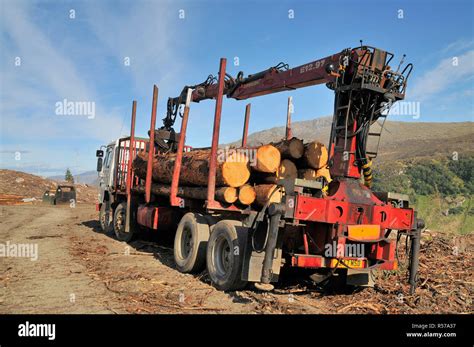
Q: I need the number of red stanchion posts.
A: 6